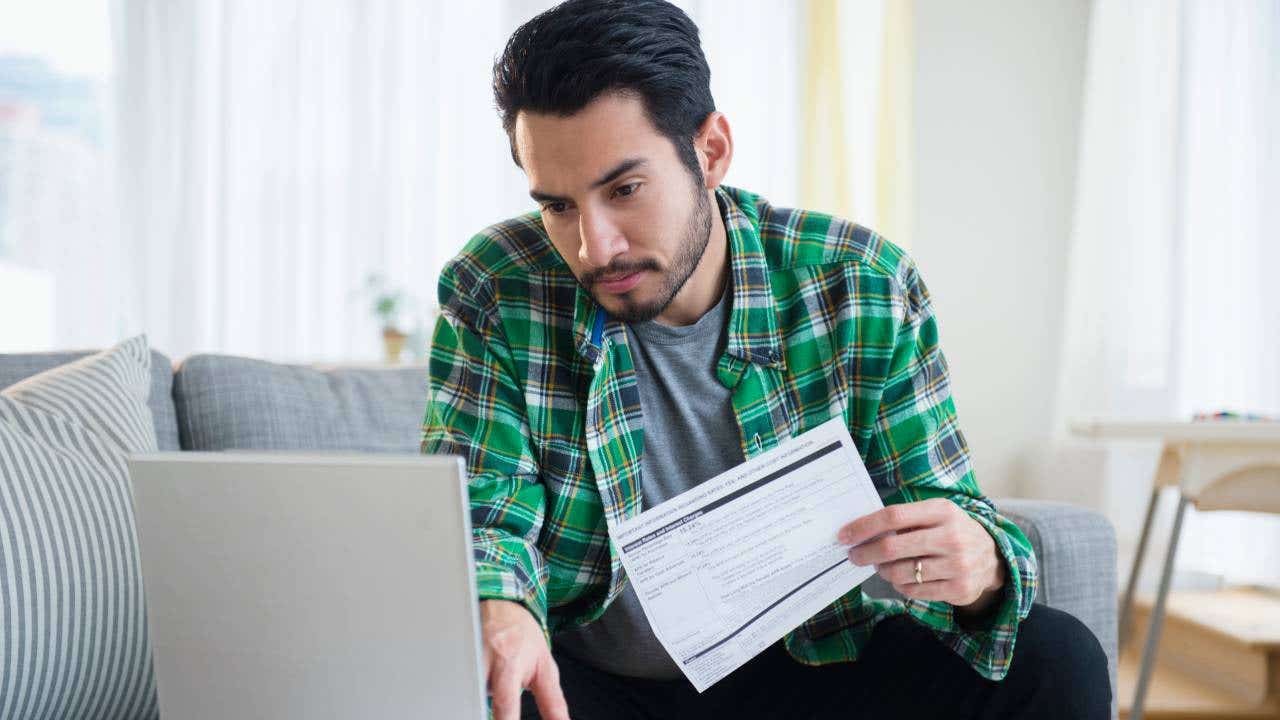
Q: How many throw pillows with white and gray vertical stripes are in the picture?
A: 1